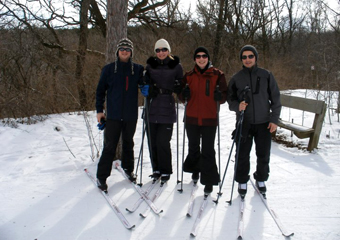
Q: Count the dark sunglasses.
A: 4